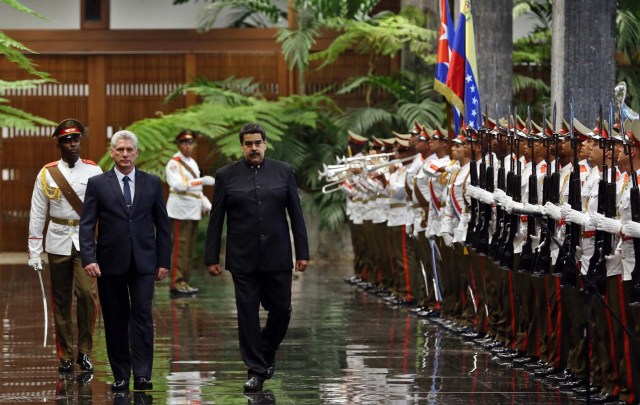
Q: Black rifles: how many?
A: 13